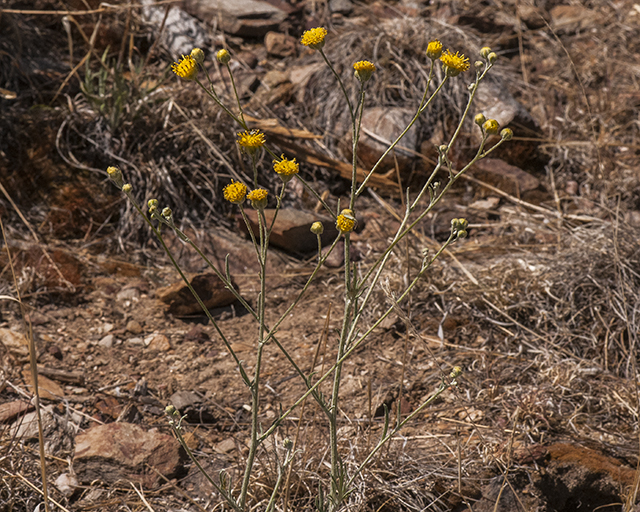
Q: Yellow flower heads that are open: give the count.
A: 10